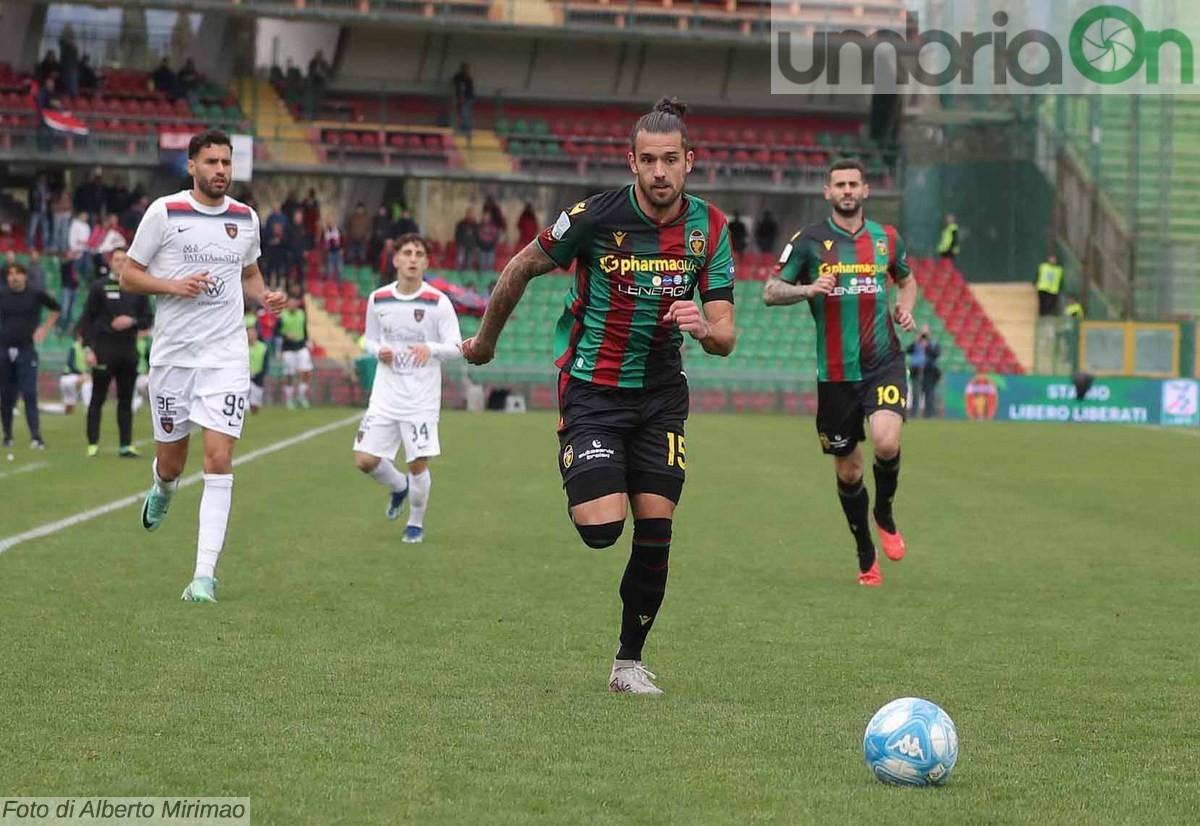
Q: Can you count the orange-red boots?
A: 2